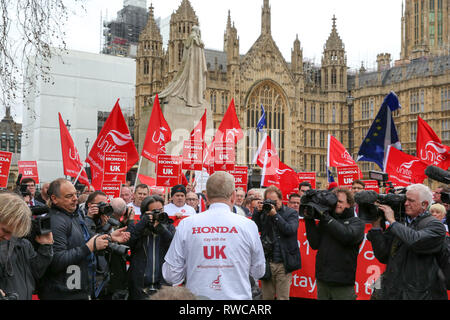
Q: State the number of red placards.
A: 11